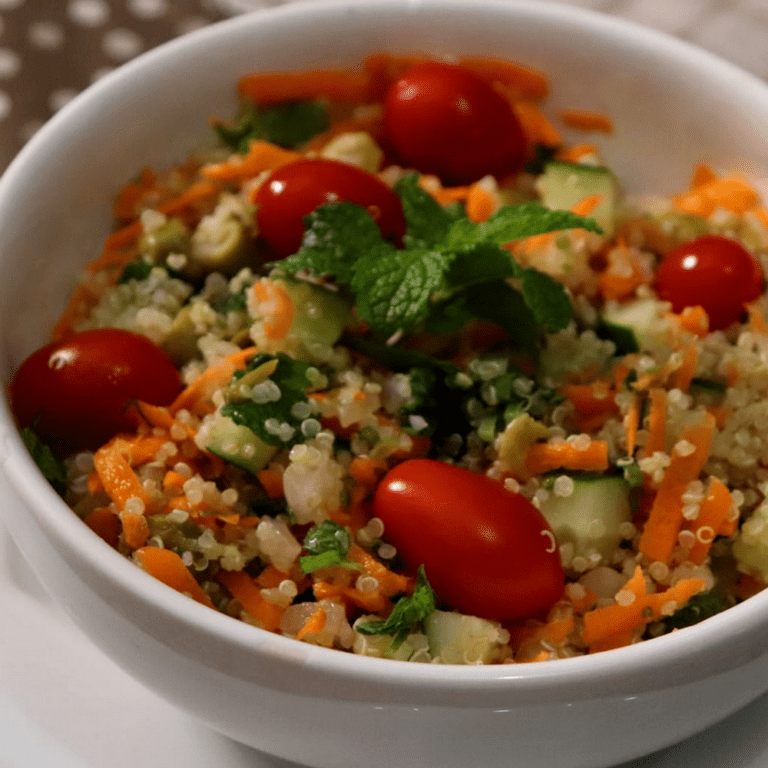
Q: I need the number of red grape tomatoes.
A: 5